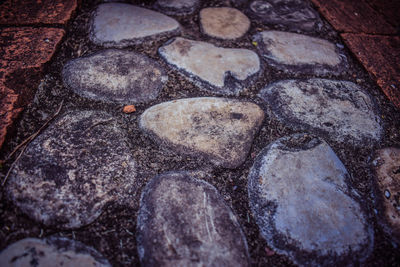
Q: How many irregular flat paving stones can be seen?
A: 14